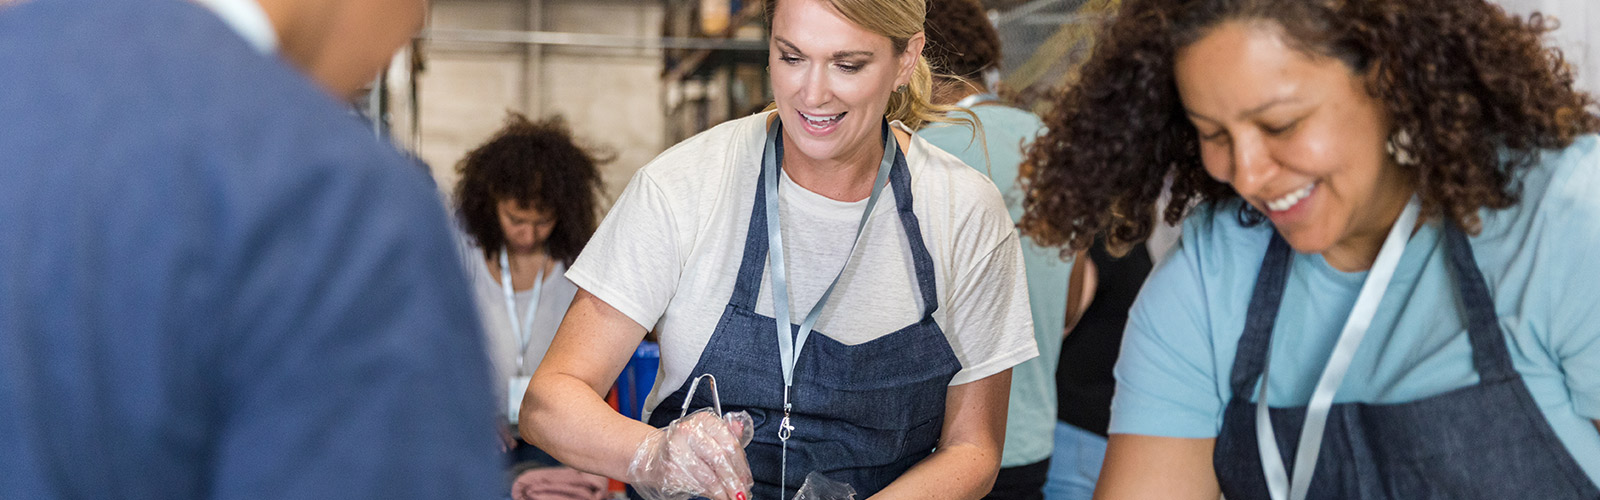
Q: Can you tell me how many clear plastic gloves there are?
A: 2